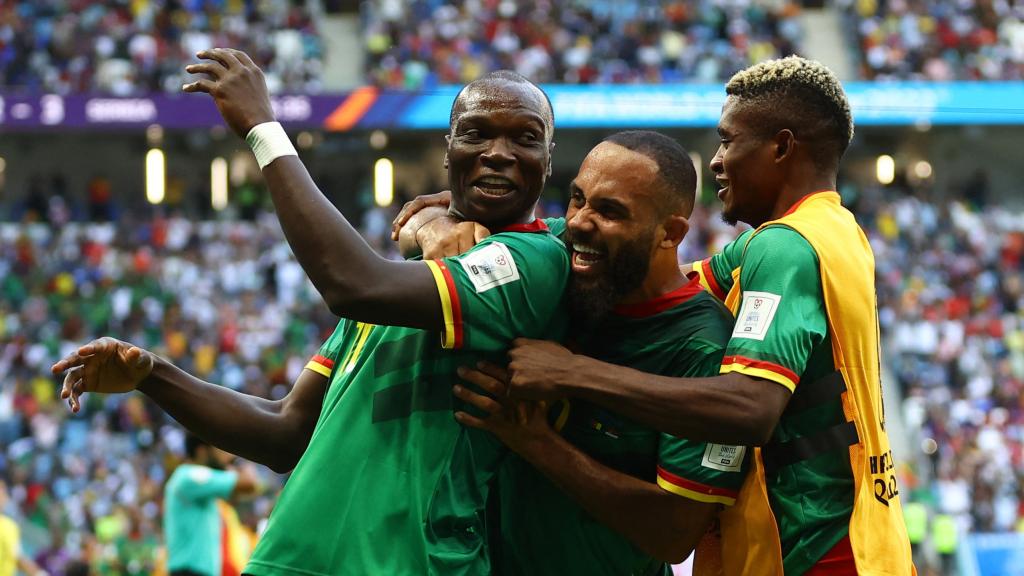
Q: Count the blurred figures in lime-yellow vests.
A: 2